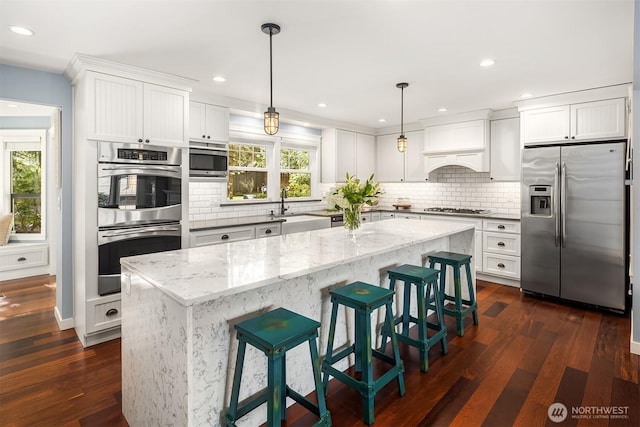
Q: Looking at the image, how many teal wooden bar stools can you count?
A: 4